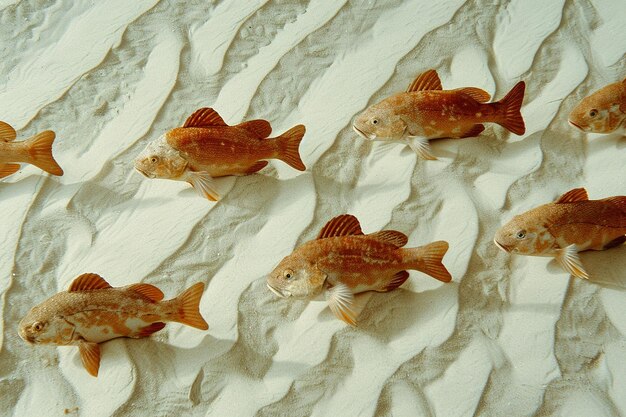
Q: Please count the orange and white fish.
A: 7